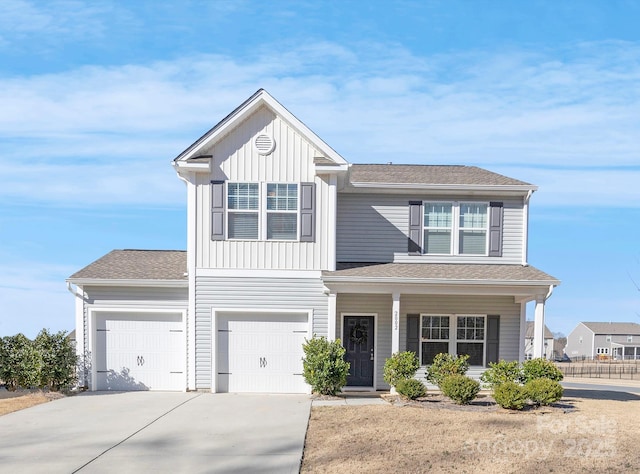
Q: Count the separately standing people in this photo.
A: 0